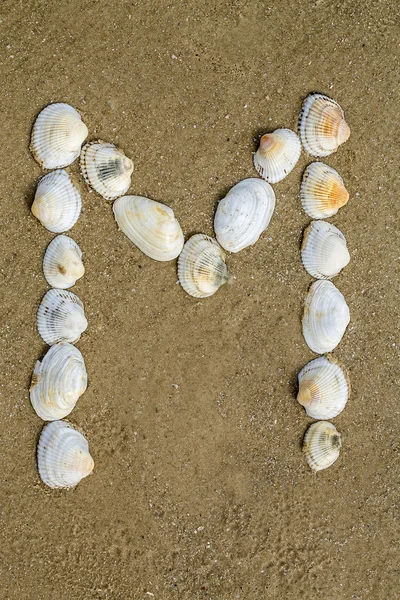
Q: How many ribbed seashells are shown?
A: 13